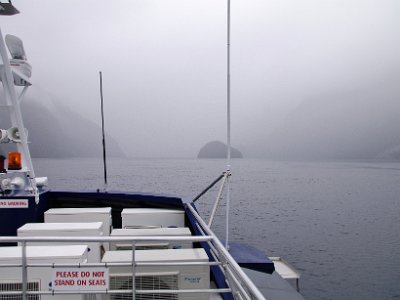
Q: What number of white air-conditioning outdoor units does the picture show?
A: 6